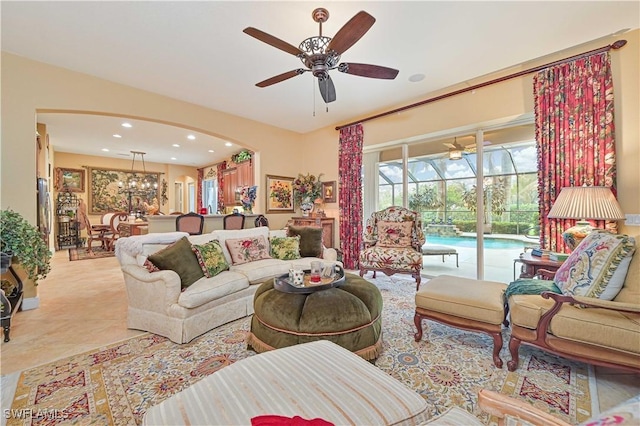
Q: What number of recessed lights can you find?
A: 8